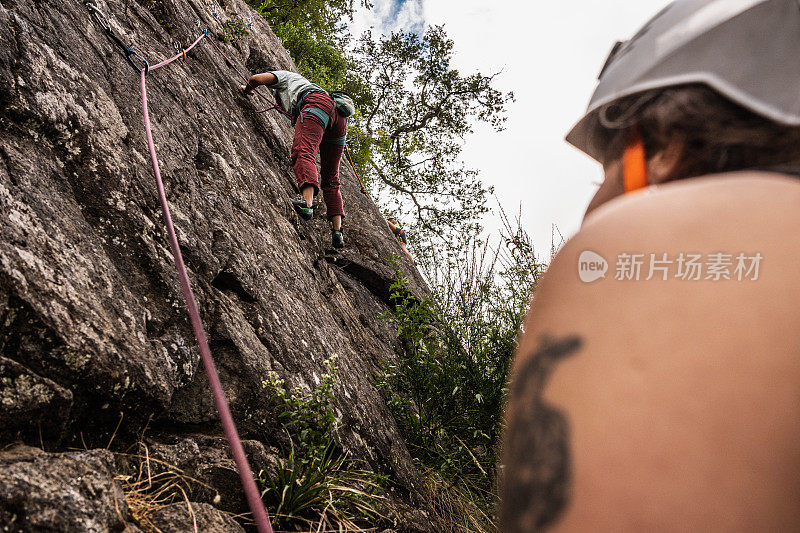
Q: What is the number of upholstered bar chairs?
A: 0